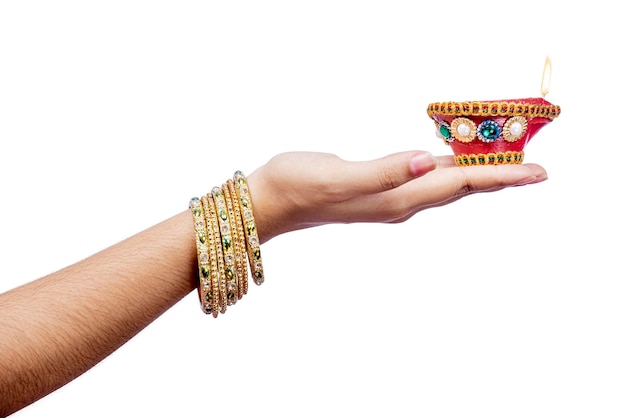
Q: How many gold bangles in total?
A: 7